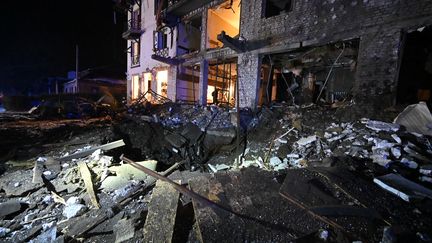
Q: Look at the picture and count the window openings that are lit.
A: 5